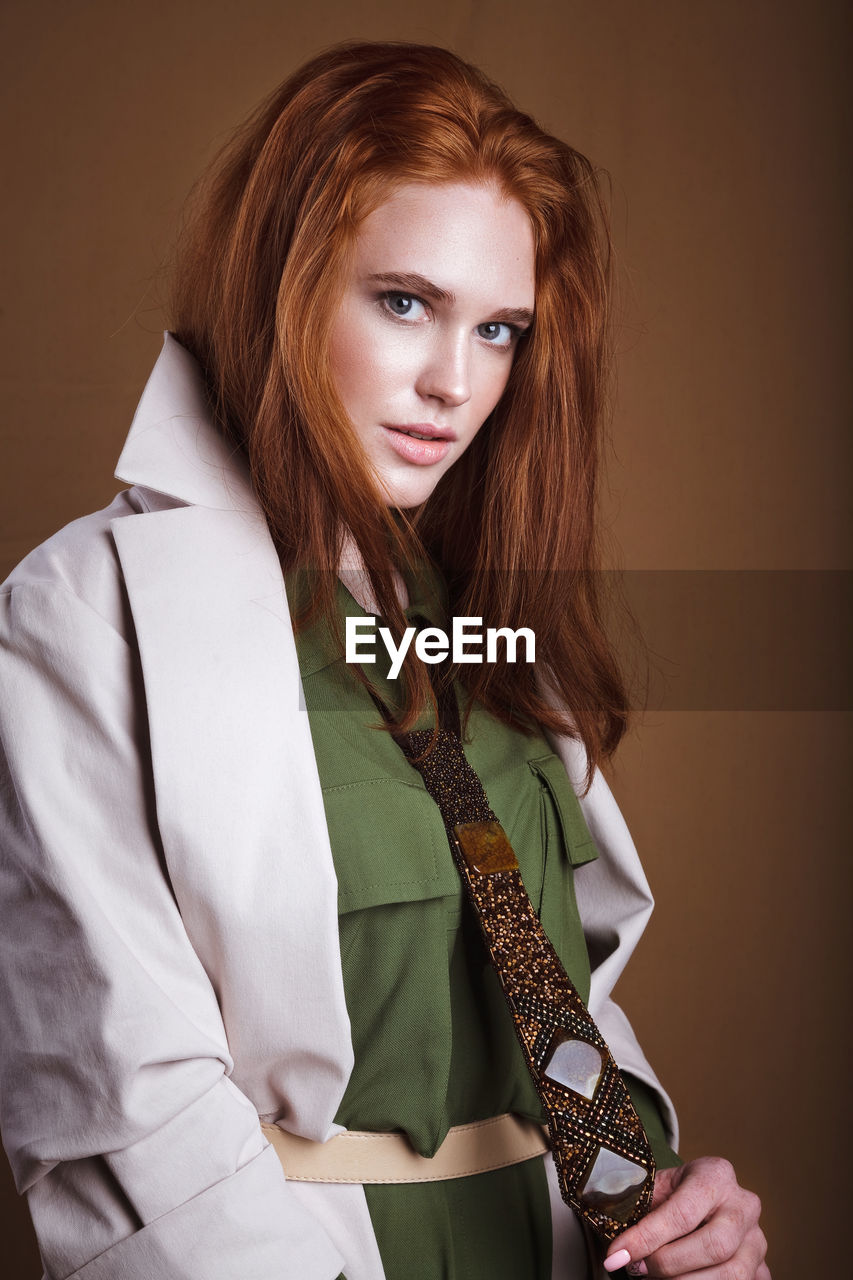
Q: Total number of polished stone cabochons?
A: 3